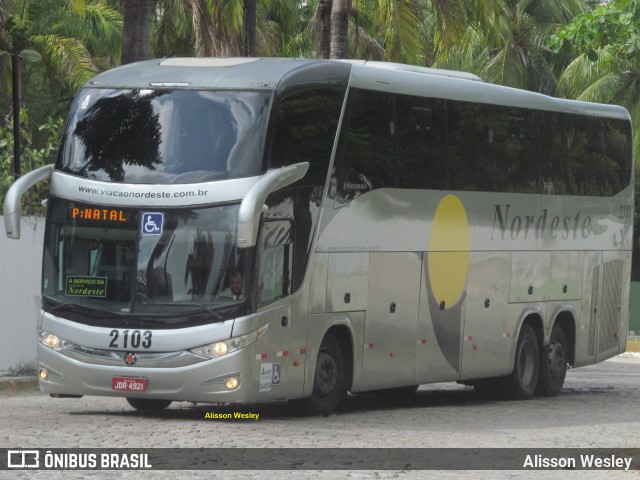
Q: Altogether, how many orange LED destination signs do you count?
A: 1